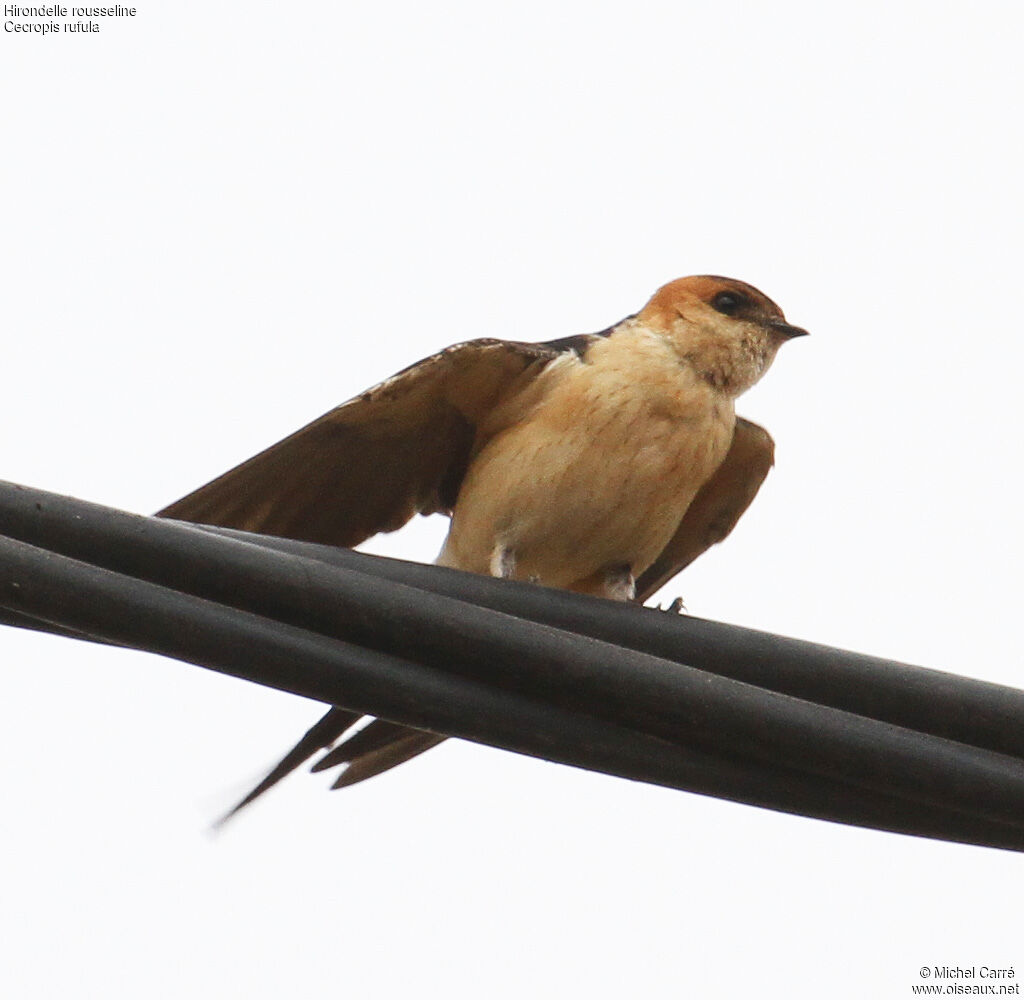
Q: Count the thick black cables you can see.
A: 3